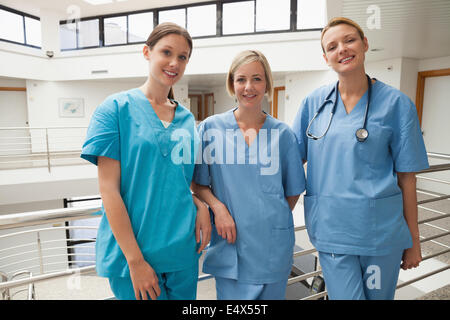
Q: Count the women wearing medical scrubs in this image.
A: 3